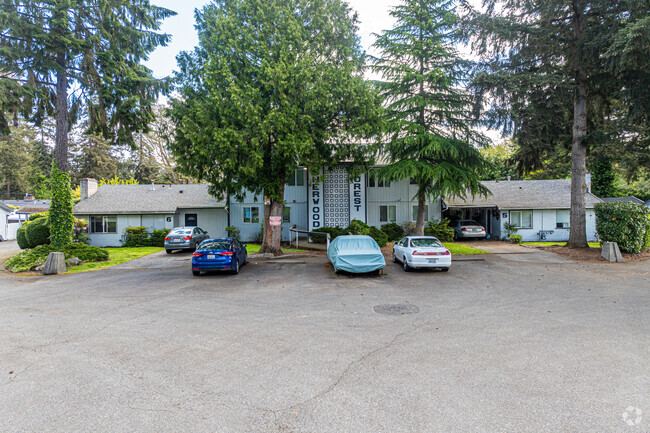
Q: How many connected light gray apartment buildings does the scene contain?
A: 3